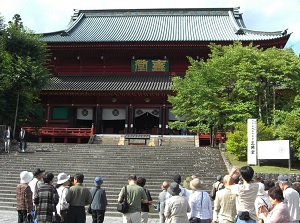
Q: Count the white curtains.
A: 4